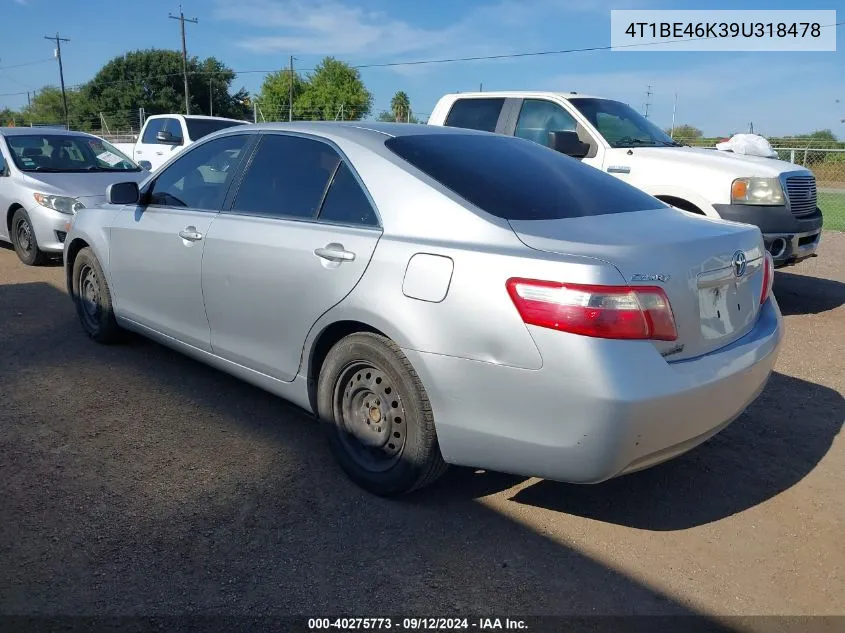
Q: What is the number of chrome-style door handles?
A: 2